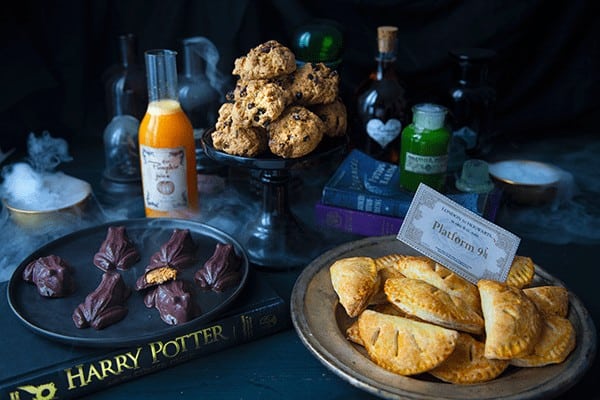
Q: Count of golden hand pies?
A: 11